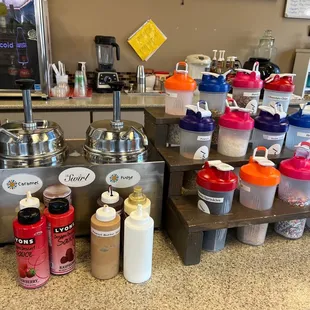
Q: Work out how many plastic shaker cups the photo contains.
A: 11